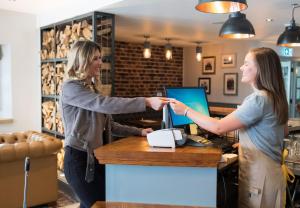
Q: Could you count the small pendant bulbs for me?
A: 3